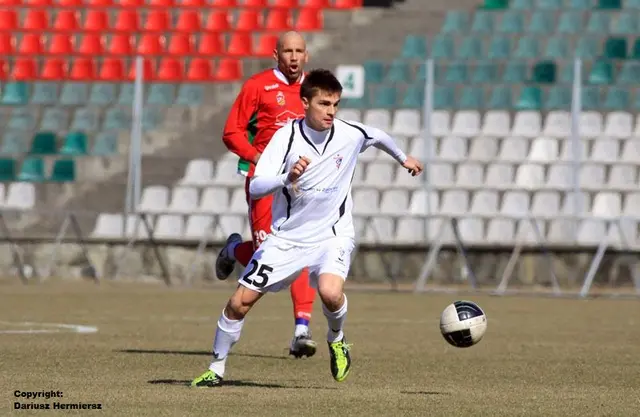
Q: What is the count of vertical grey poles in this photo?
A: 3